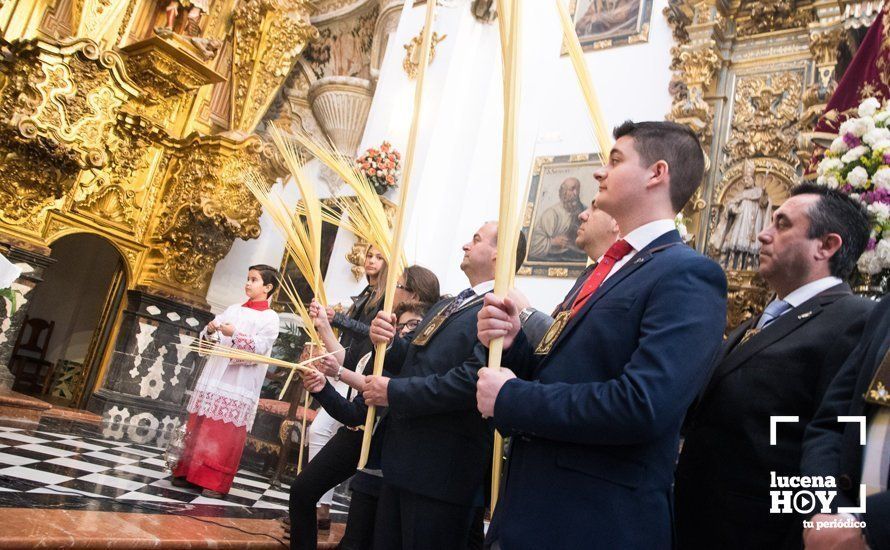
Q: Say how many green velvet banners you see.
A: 0